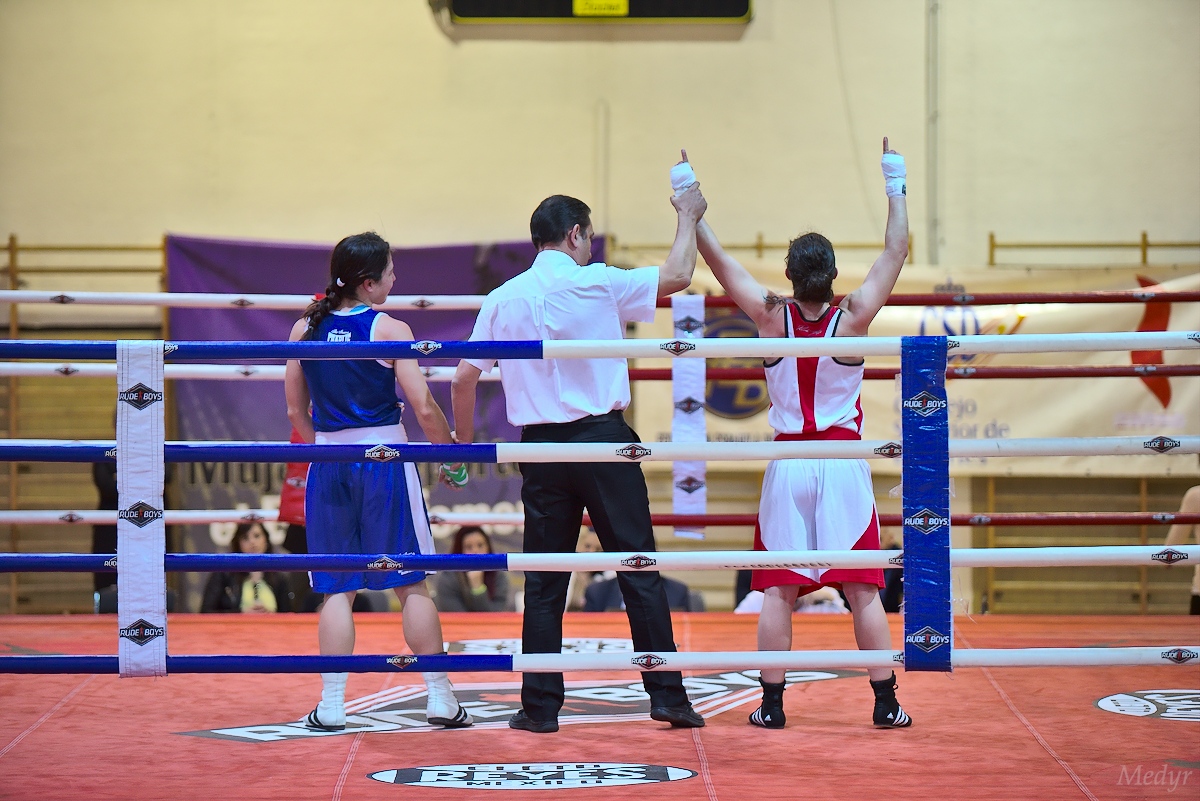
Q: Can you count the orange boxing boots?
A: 0